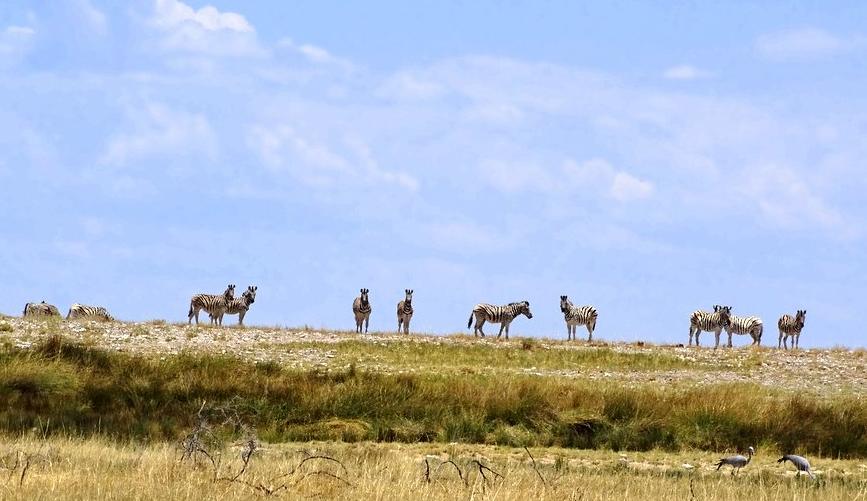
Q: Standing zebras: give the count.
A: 9